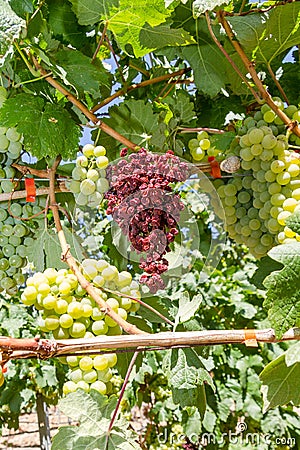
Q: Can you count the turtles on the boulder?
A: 0